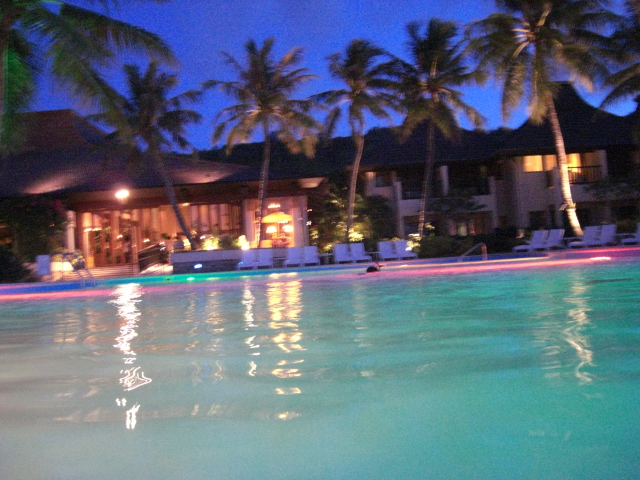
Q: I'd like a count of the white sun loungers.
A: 13